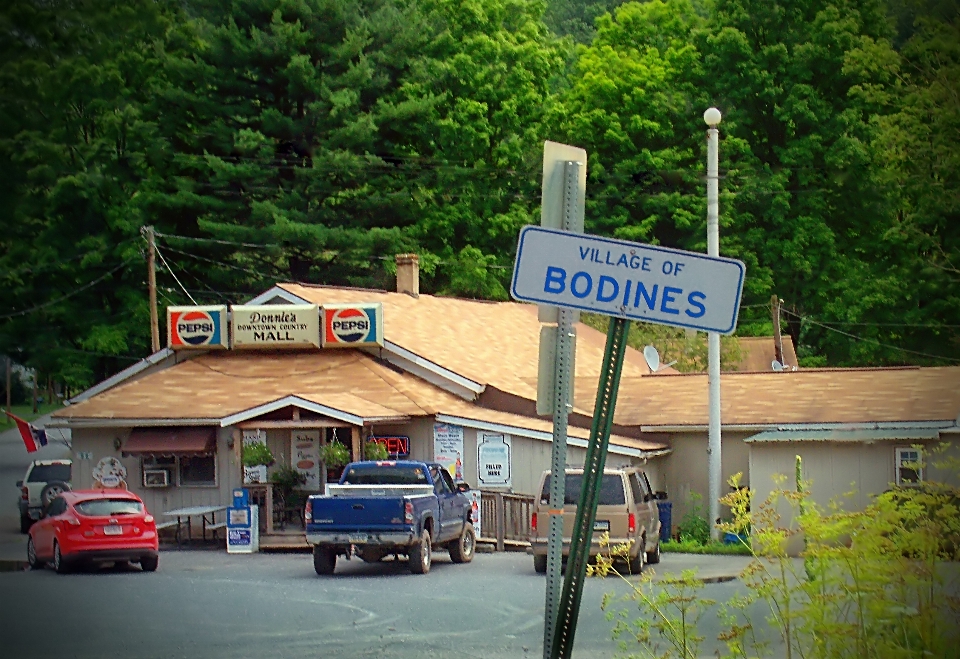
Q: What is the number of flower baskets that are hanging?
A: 3